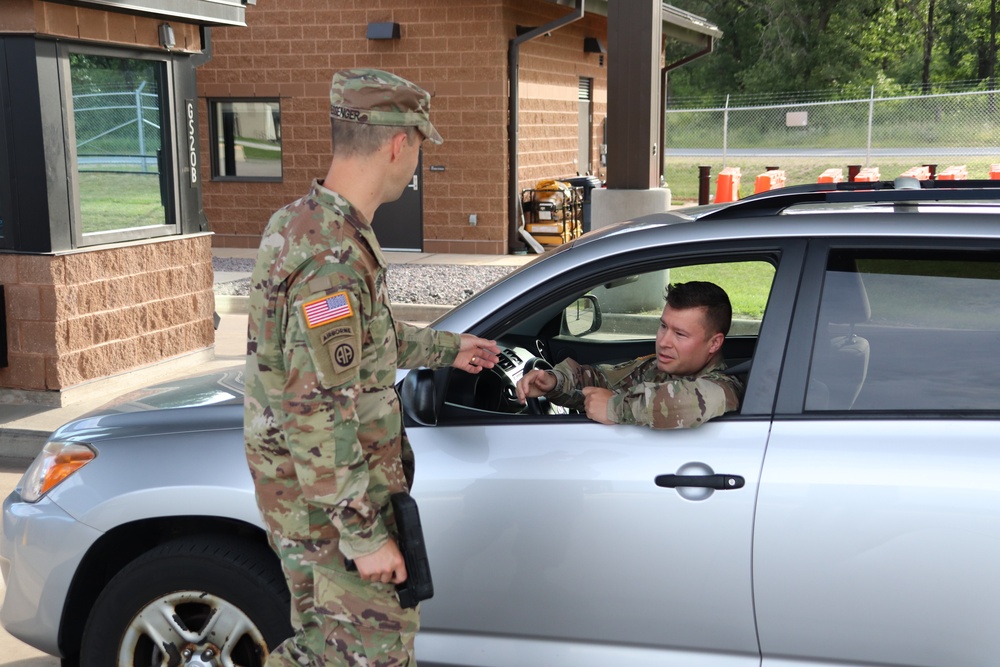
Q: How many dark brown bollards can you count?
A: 4